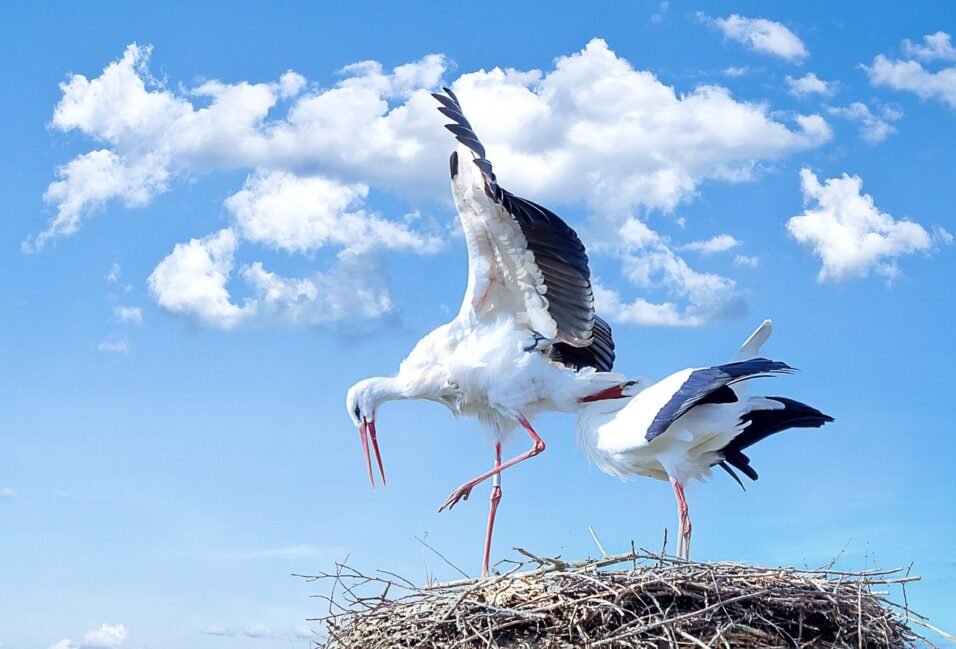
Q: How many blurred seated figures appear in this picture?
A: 0